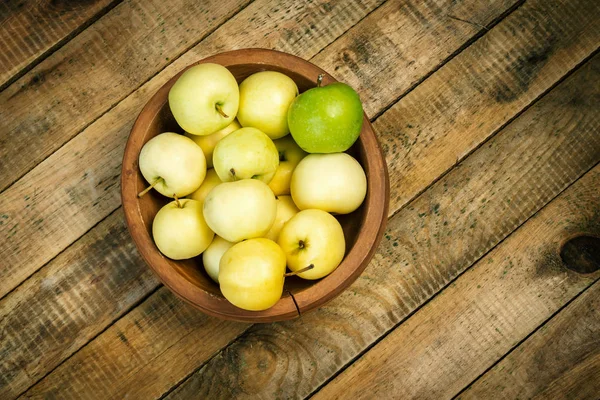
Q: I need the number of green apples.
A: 1